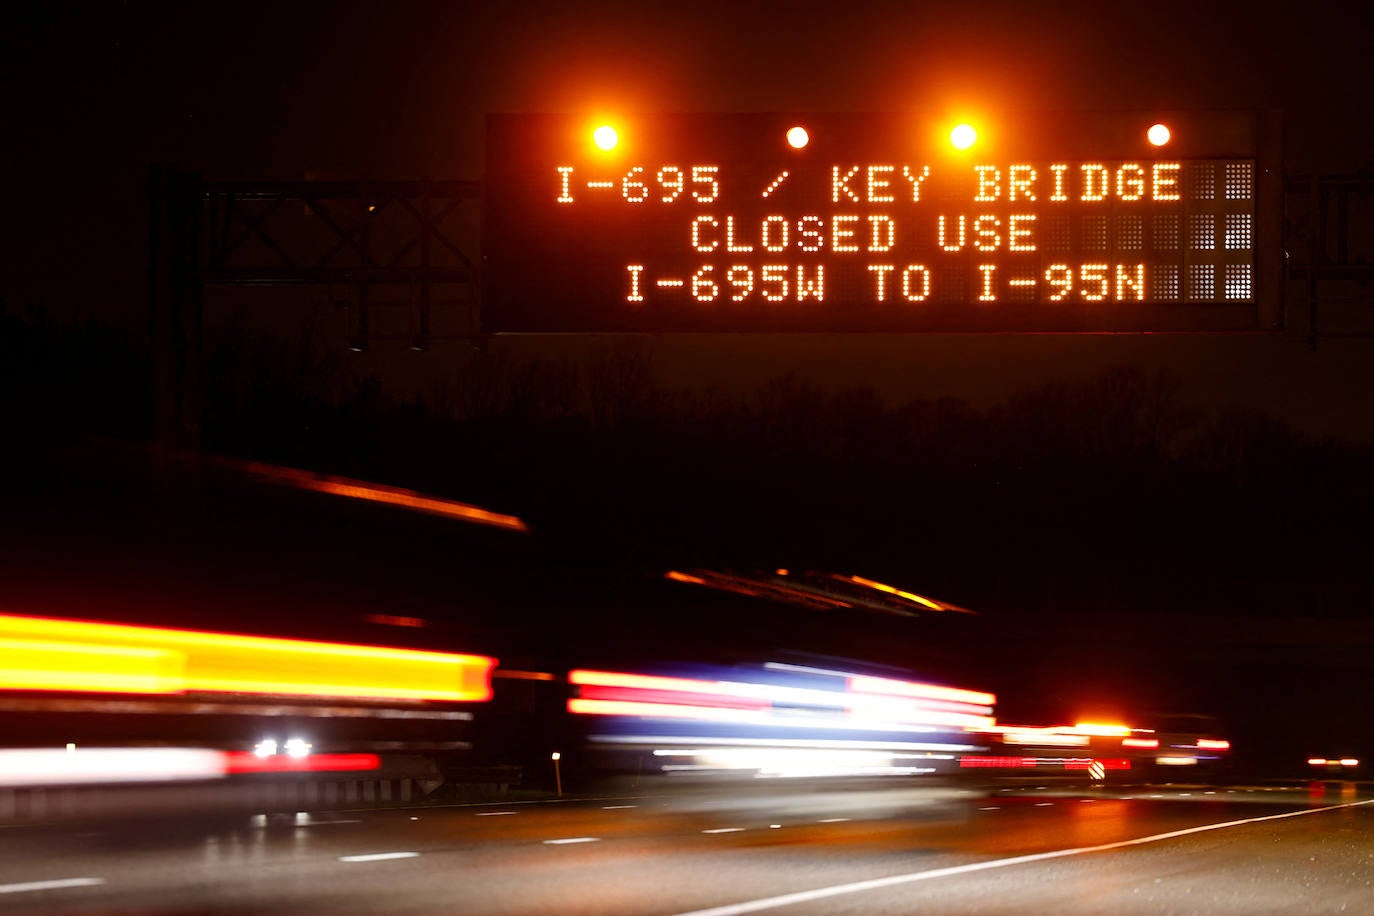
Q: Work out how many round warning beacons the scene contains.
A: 4